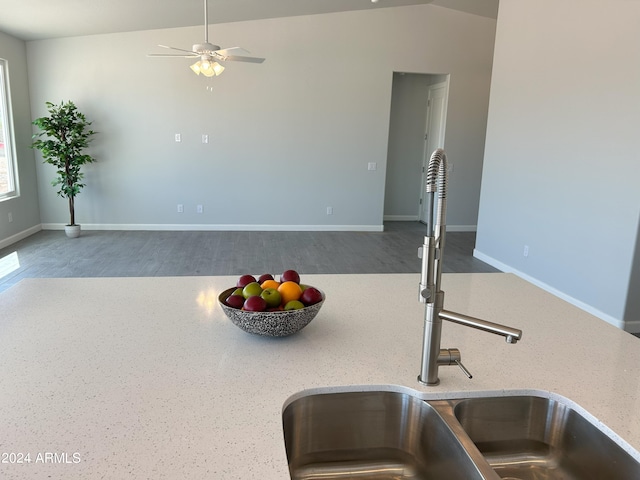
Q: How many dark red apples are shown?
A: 6